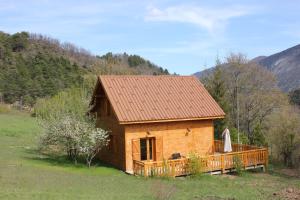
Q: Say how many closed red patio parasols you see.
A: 0